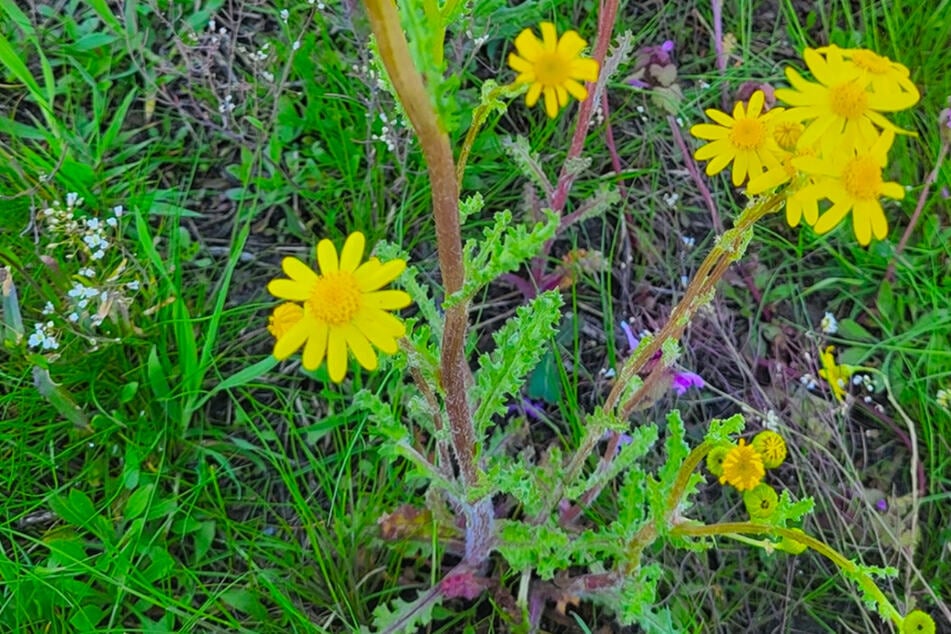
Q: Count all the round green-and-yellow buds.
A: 5